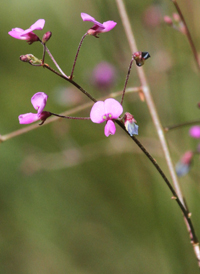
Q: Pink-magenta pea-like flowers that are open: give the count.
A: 4